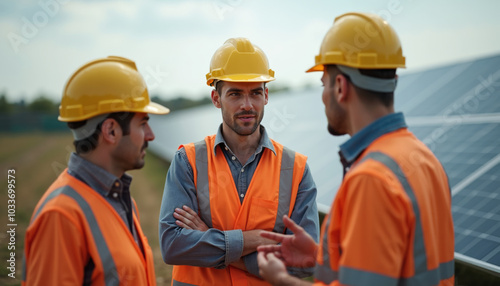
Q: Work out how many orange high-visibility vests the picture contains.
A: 3